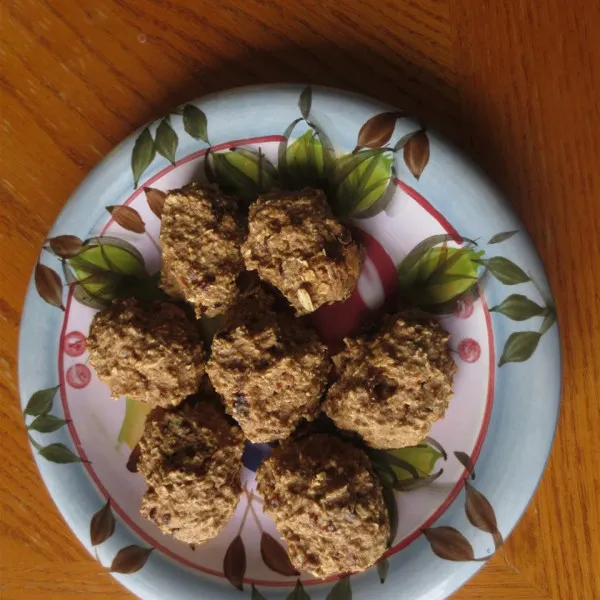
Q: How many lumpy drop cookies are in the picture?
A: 7